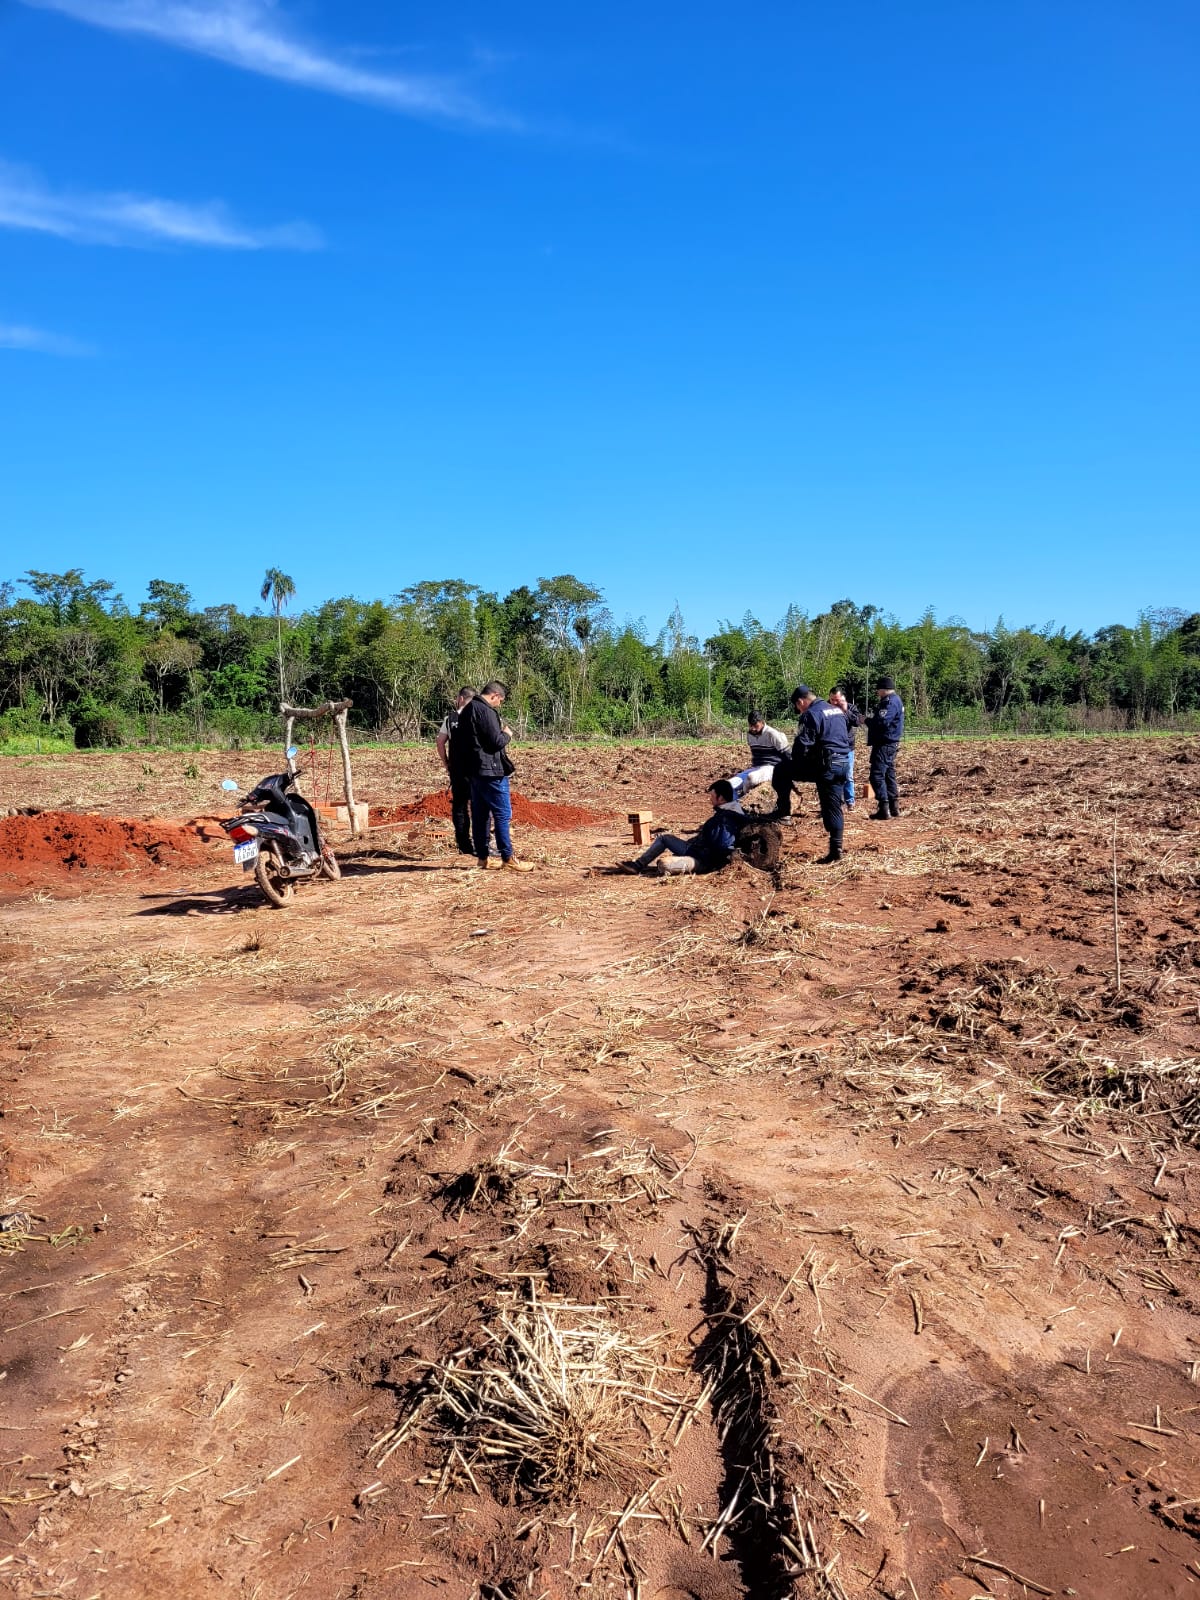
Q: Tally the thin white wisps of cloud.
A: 3